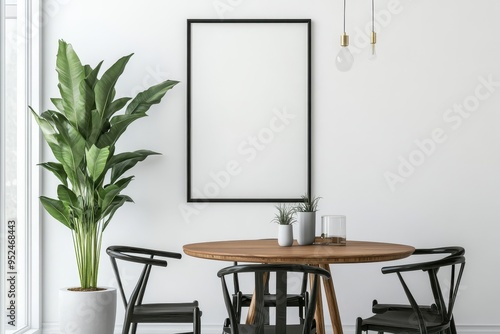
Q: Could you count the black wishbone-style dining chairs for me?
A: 4